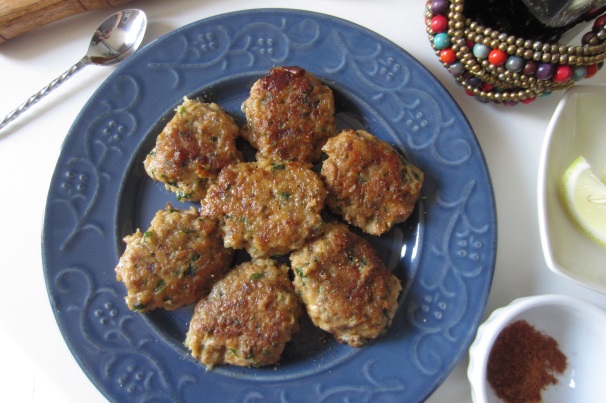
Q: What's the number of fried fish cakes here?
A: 7